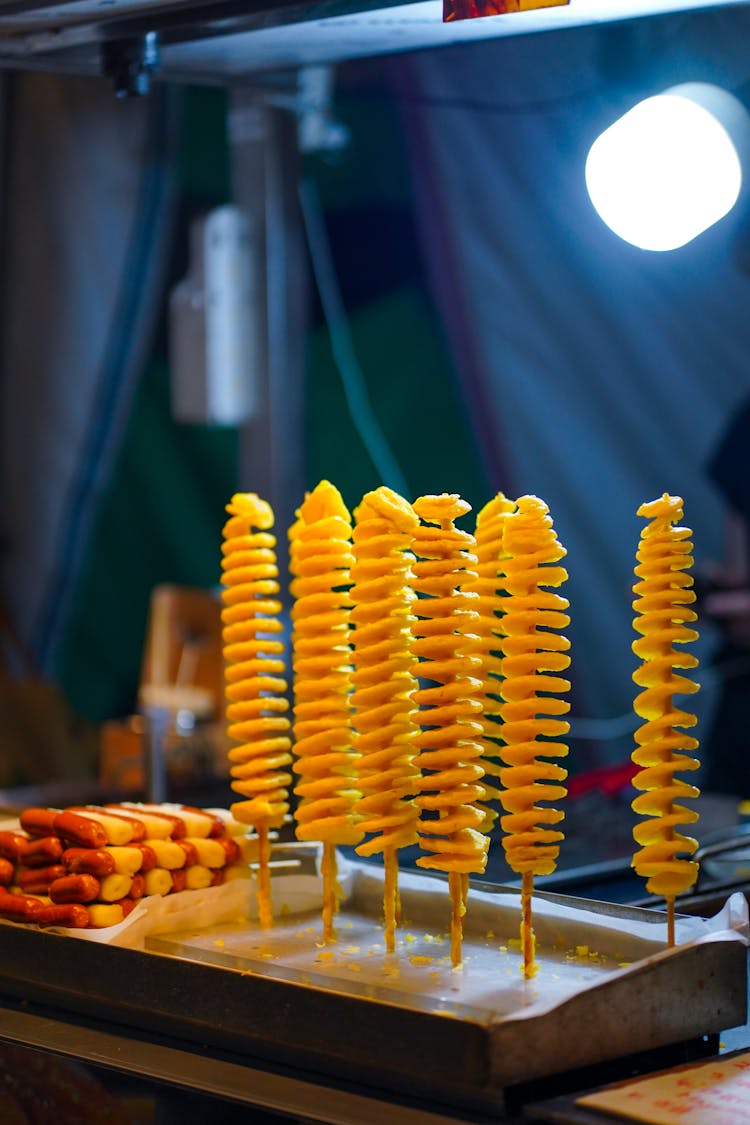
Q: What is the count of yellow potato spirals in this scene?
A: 7